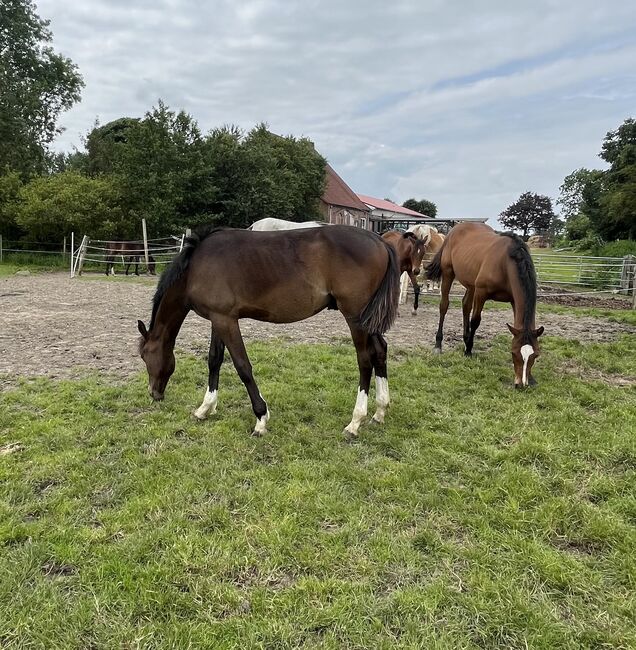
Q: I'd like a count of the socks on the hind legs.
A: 2